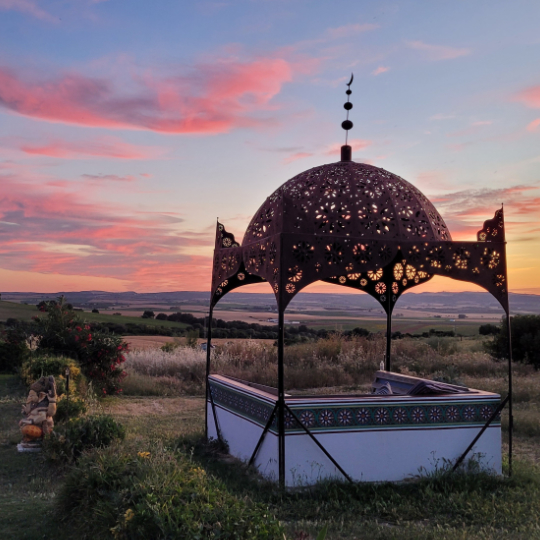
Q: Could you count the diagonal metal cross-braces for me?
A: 4